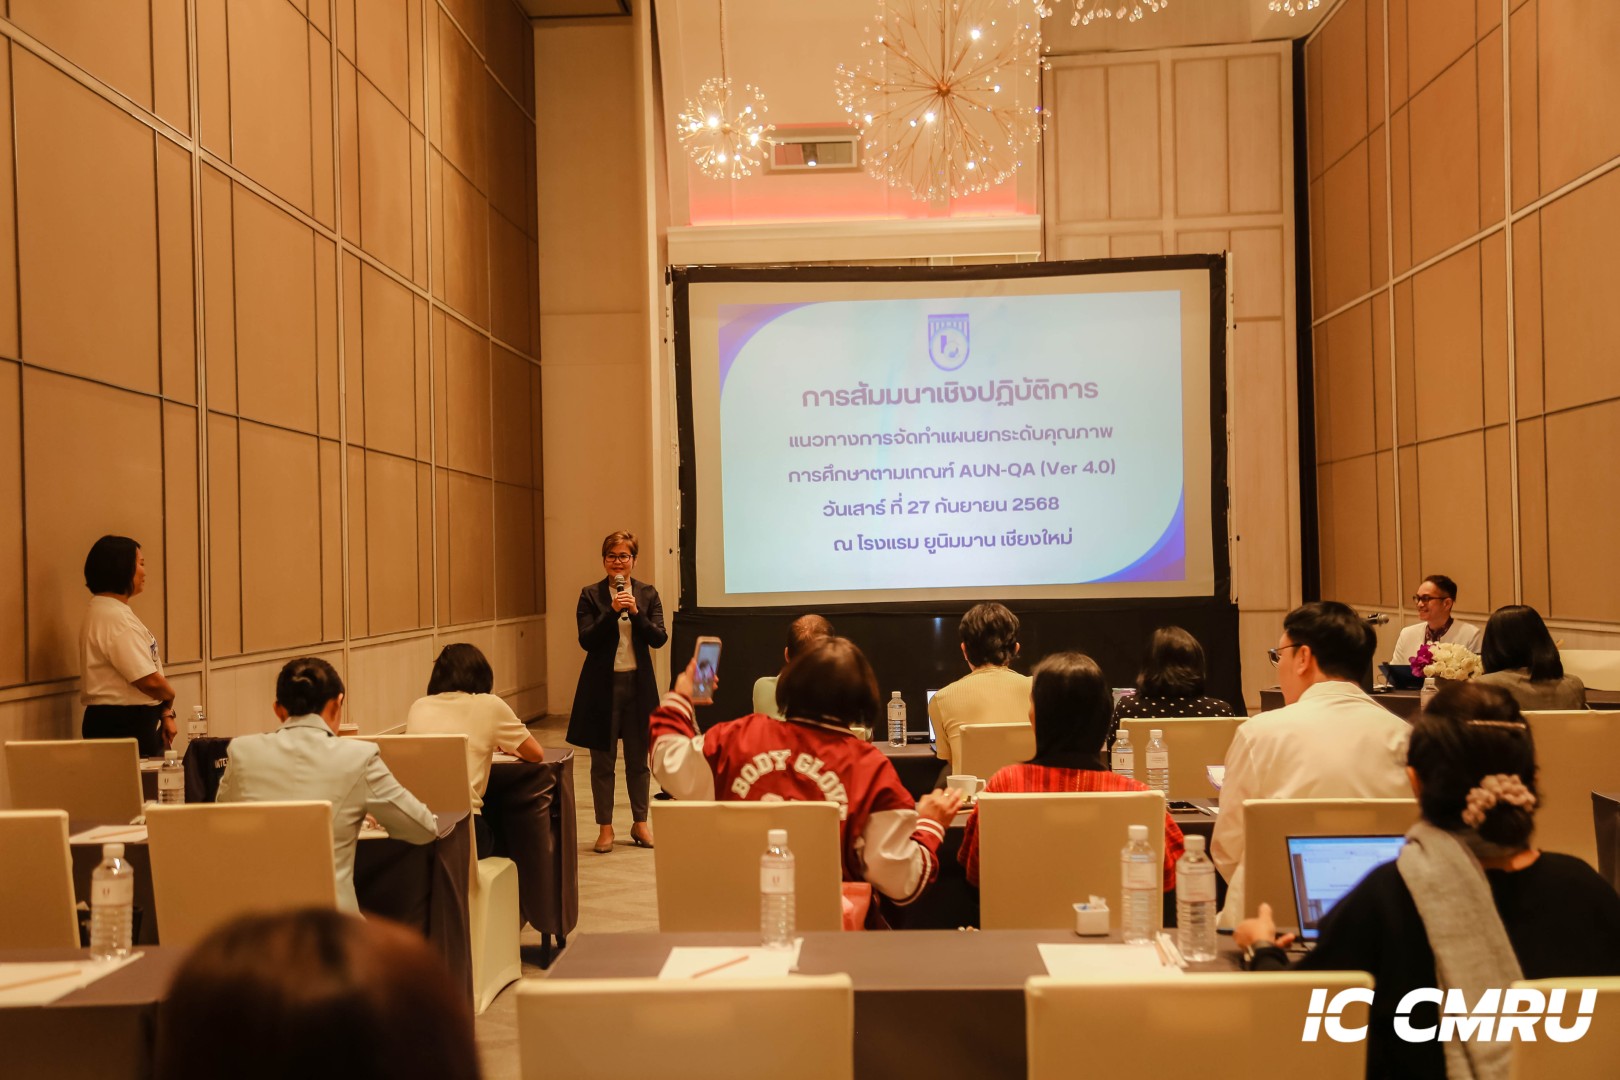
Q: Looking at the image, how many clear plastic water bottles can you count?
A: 10